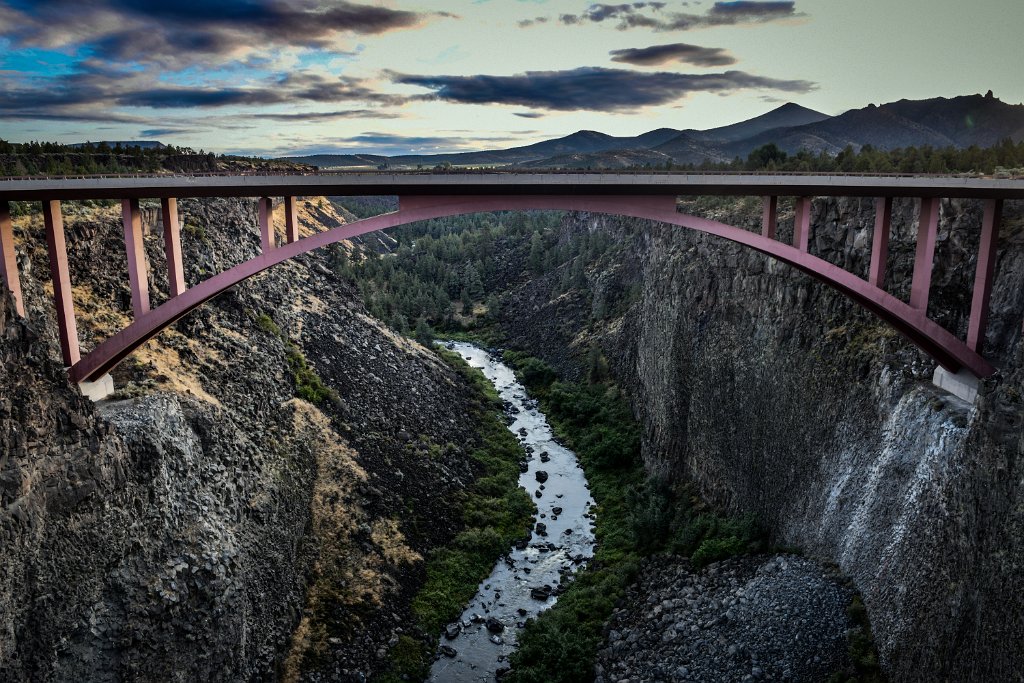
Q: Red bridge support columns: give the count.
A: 11